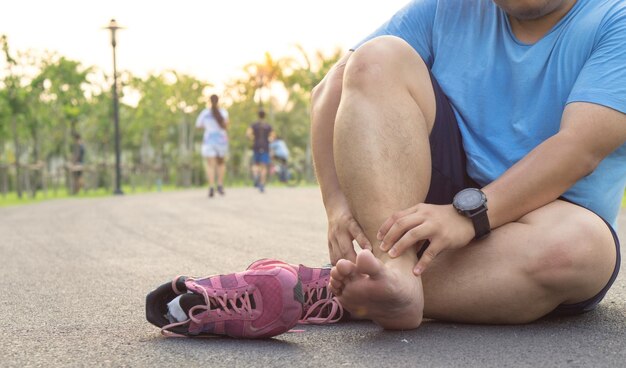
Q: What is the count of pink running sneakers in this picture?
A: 2